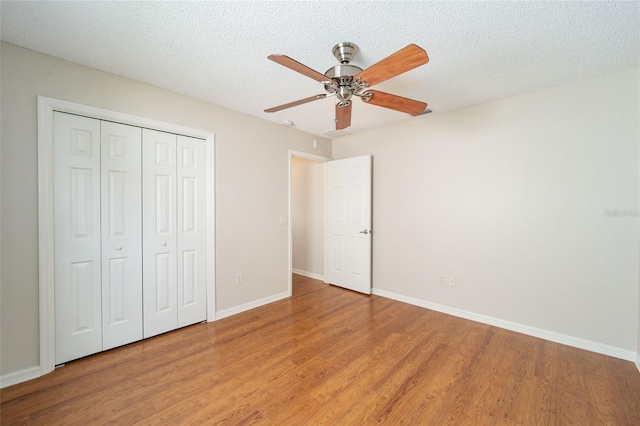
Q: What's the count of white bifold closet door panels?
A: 4